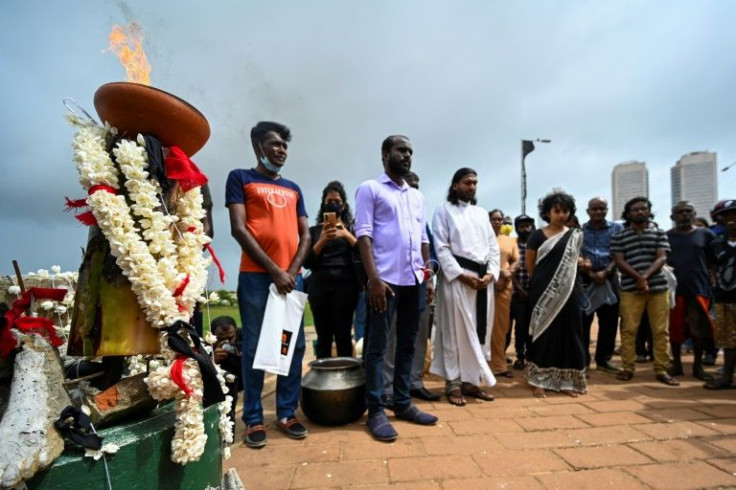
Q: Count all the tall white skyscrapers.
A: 2